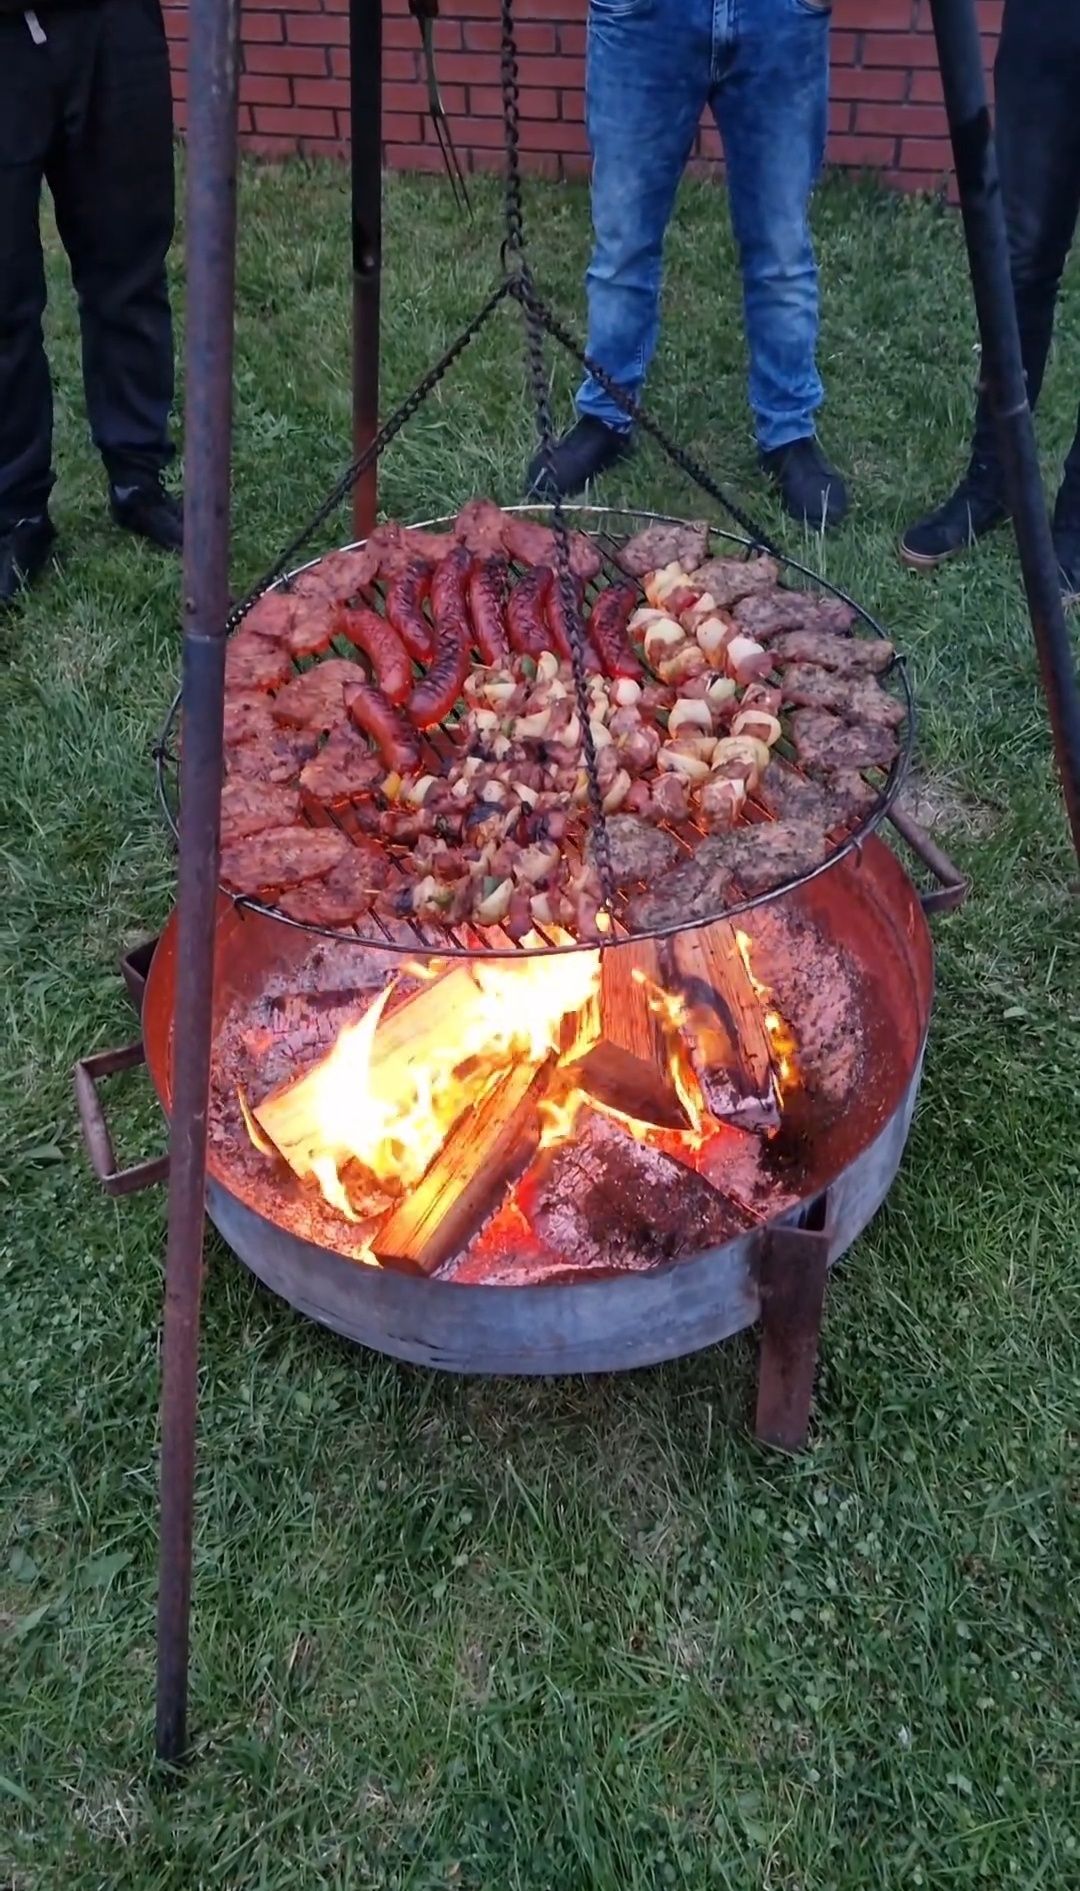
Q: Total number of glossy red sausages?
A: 9